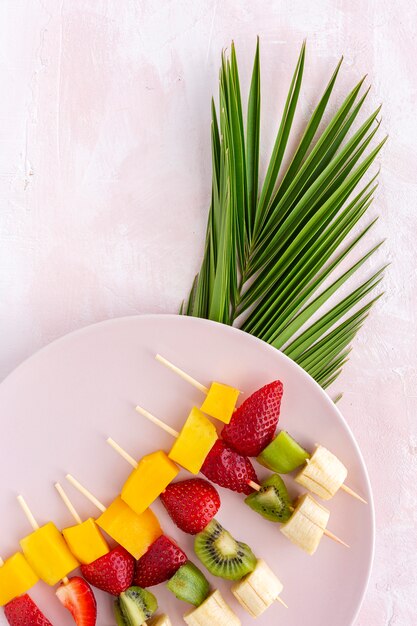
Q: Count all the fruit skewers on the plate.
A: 7